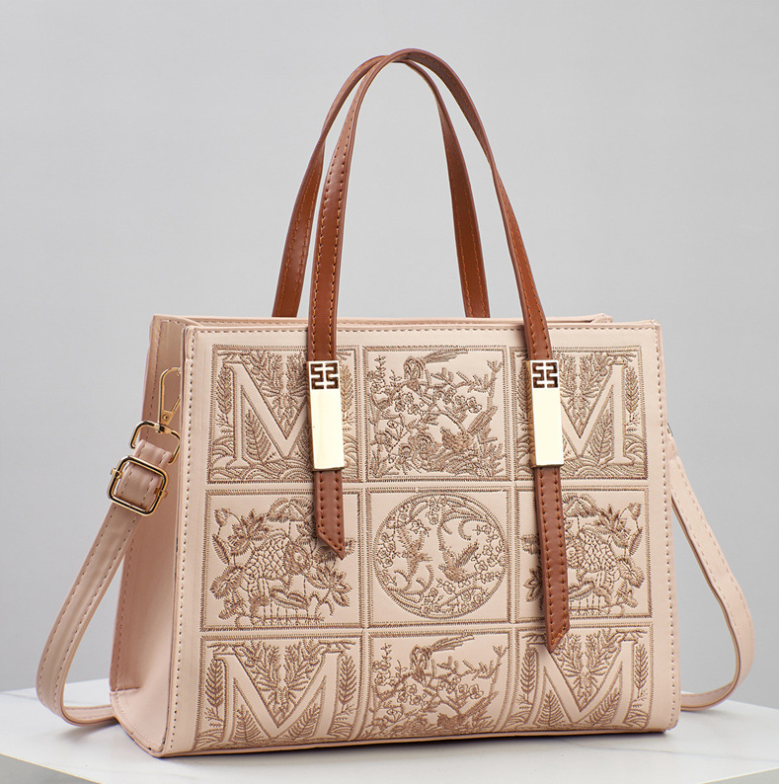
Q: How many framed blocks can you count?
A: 9